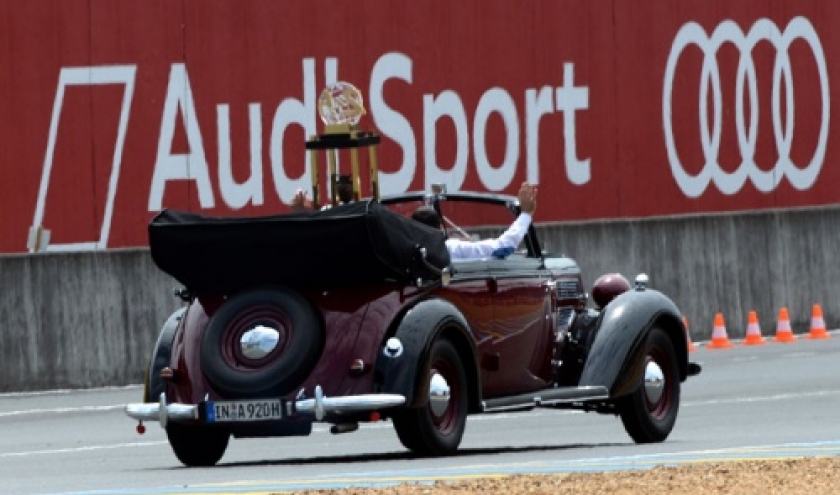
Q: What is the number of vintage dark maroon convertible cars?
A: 1